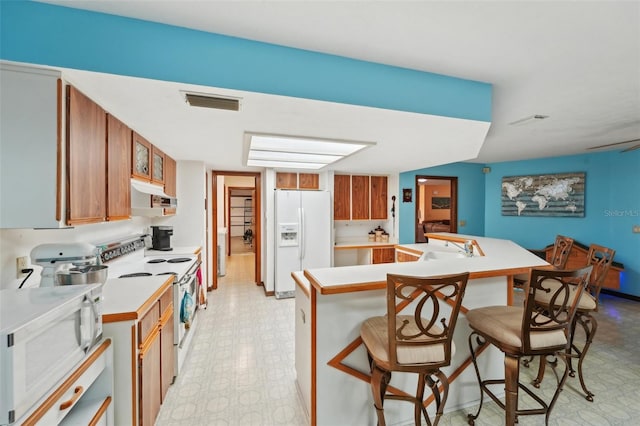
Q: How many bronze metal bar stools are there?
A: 4